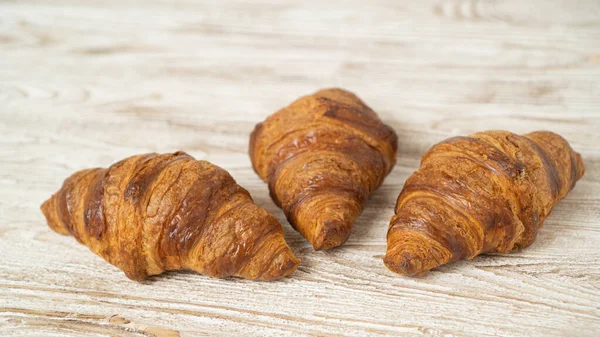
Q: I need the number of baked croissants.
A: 3